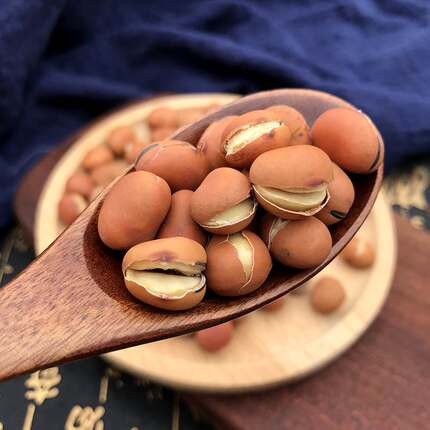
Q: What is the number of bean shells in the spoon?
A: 13